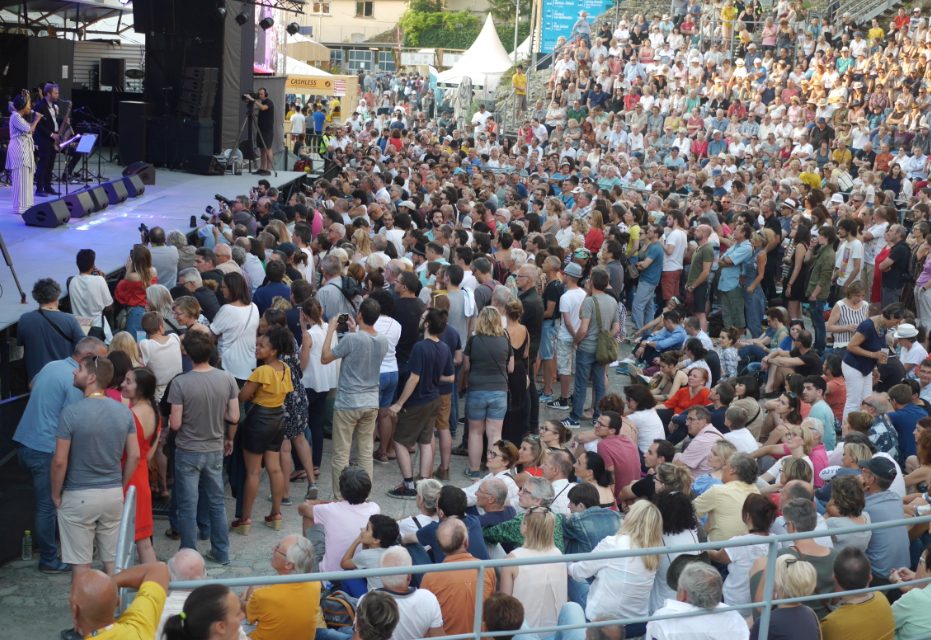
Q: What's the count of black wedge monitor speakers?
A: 6